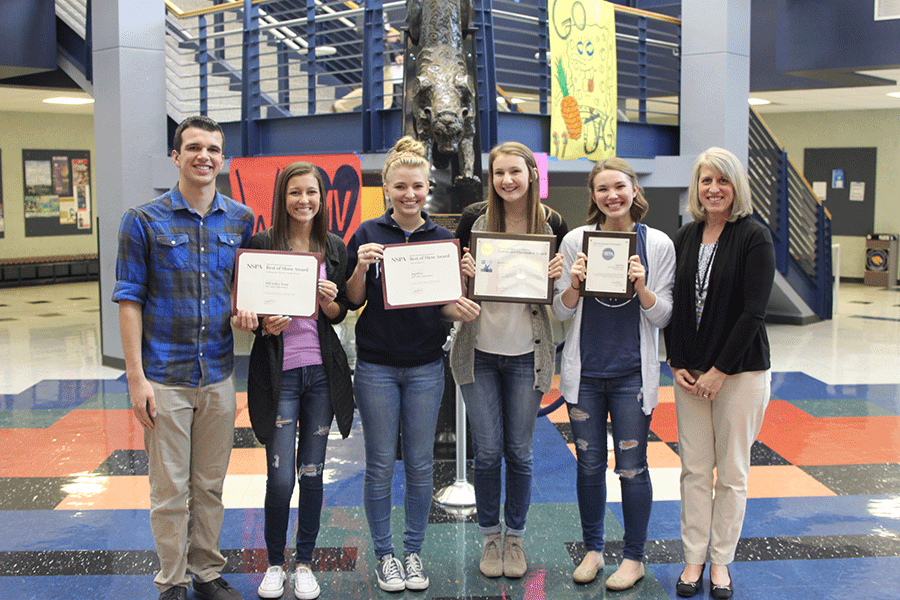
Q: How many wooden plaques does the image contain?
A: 2